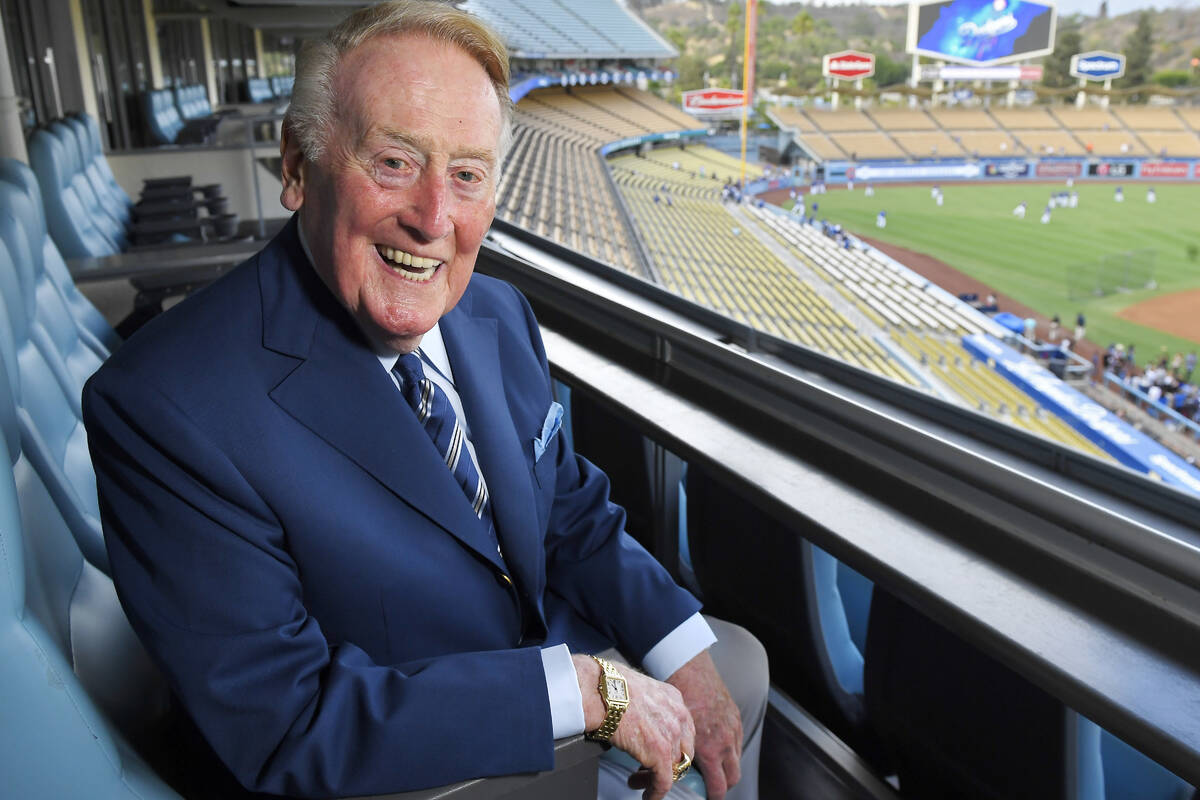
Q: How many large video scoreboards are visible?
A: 1